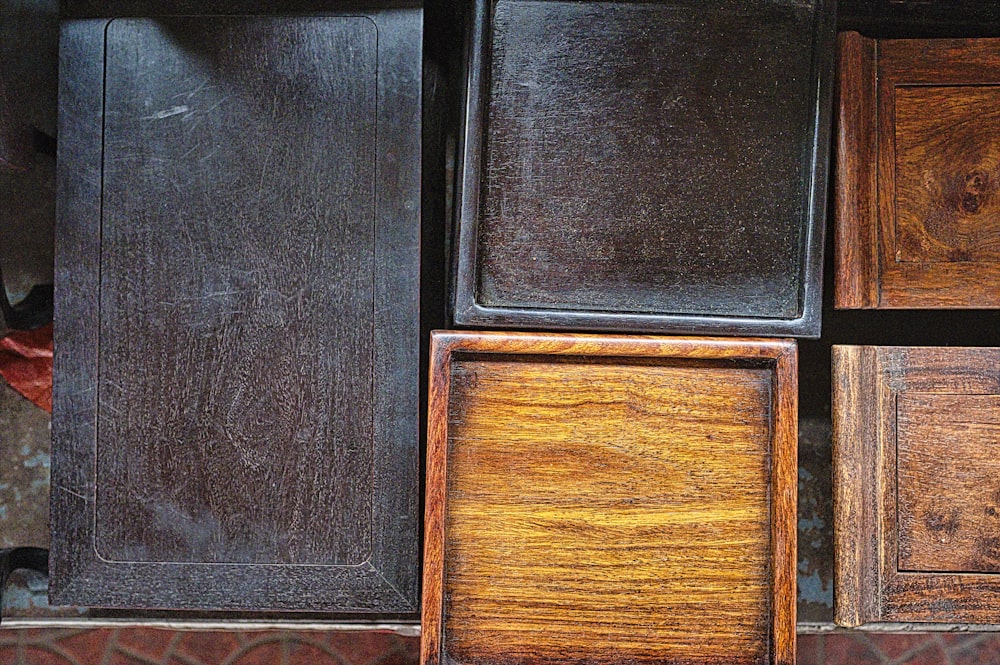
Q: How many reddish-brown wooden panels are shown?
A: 2